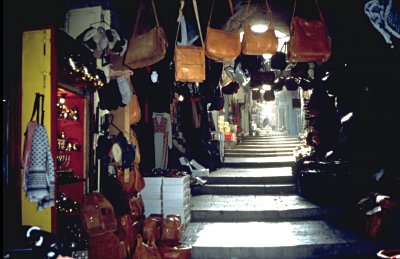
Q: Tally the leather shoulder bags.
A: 5